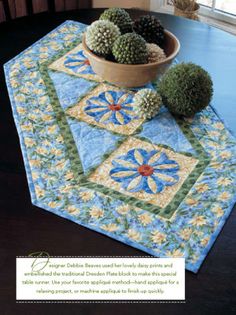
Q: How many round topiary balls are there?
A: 7